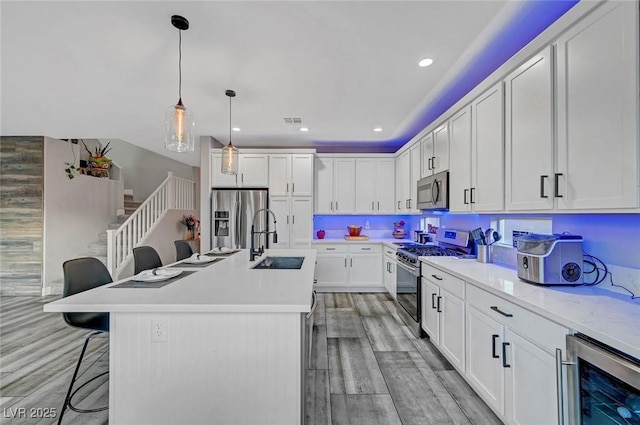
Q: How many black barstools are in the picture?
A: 3